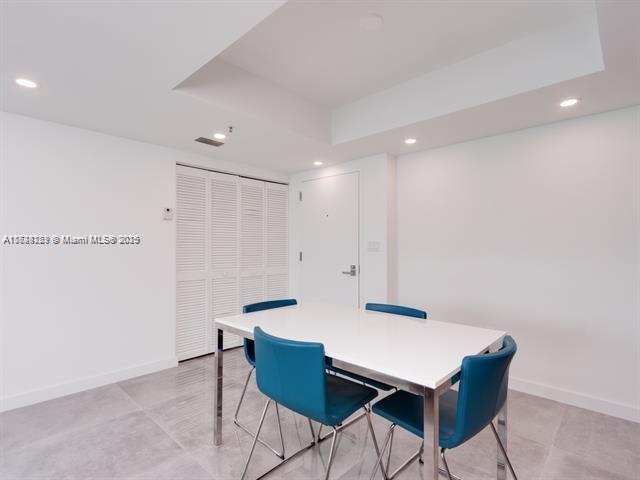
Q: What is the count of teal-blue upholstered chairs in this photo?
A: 4